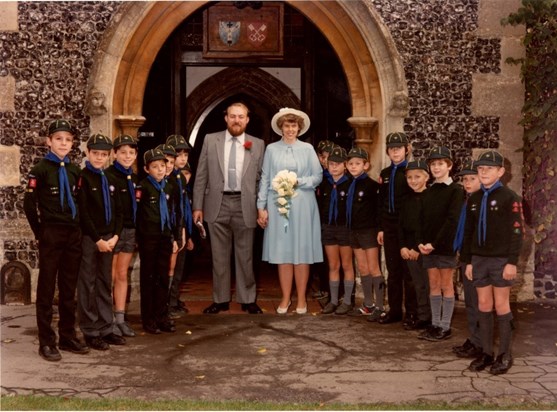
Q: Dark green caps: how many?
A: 15